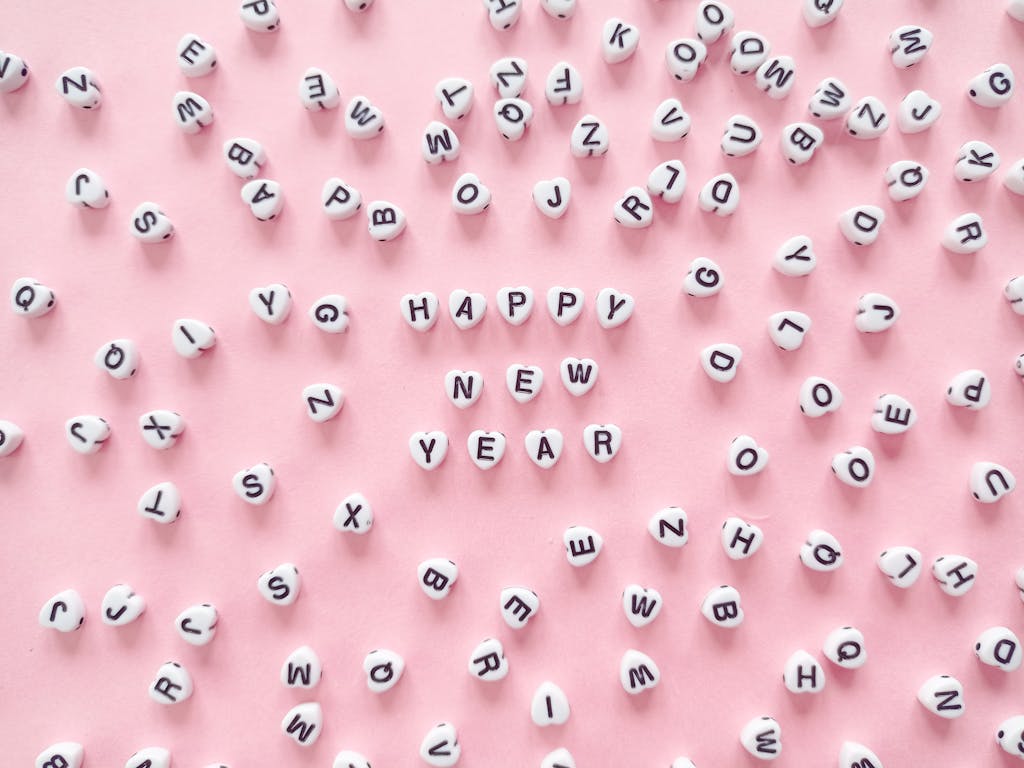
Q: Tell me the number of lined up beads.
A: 12